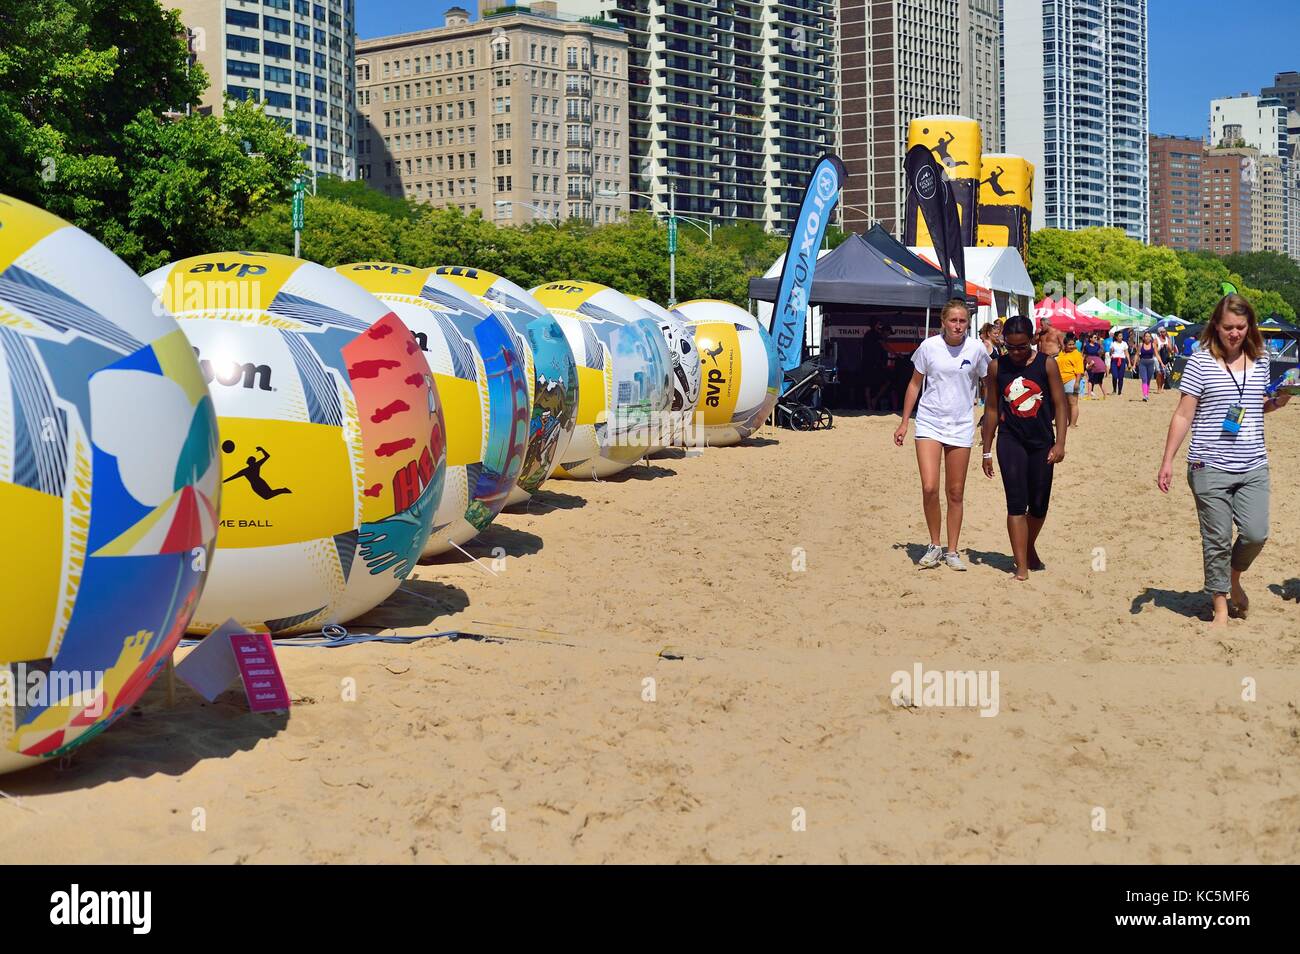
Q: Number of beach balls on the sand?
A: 7